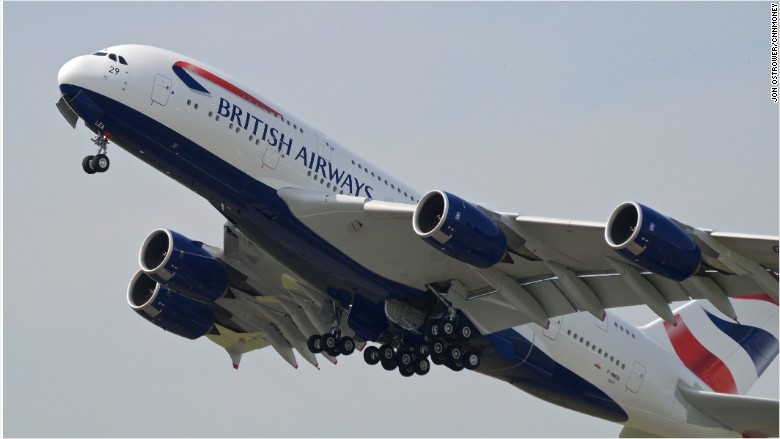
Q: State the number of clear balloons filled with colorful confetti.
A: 0